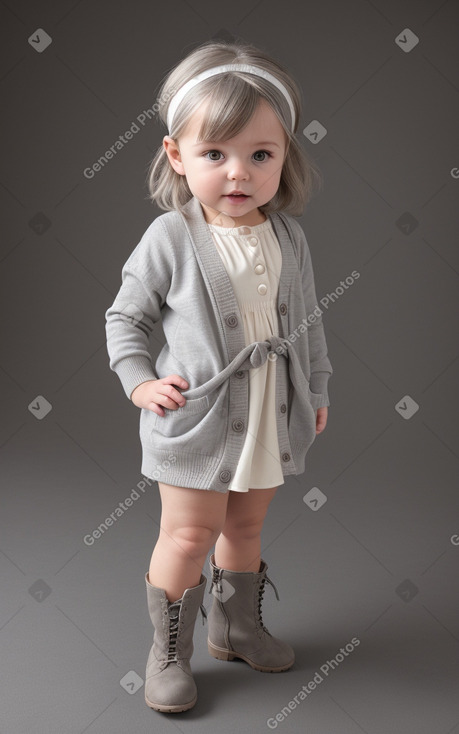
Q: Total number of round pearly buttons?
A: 3